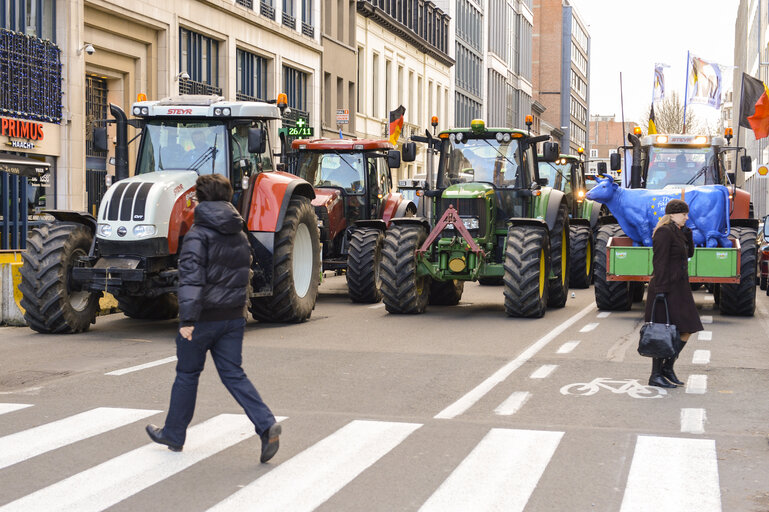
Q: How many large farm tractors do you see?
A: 5